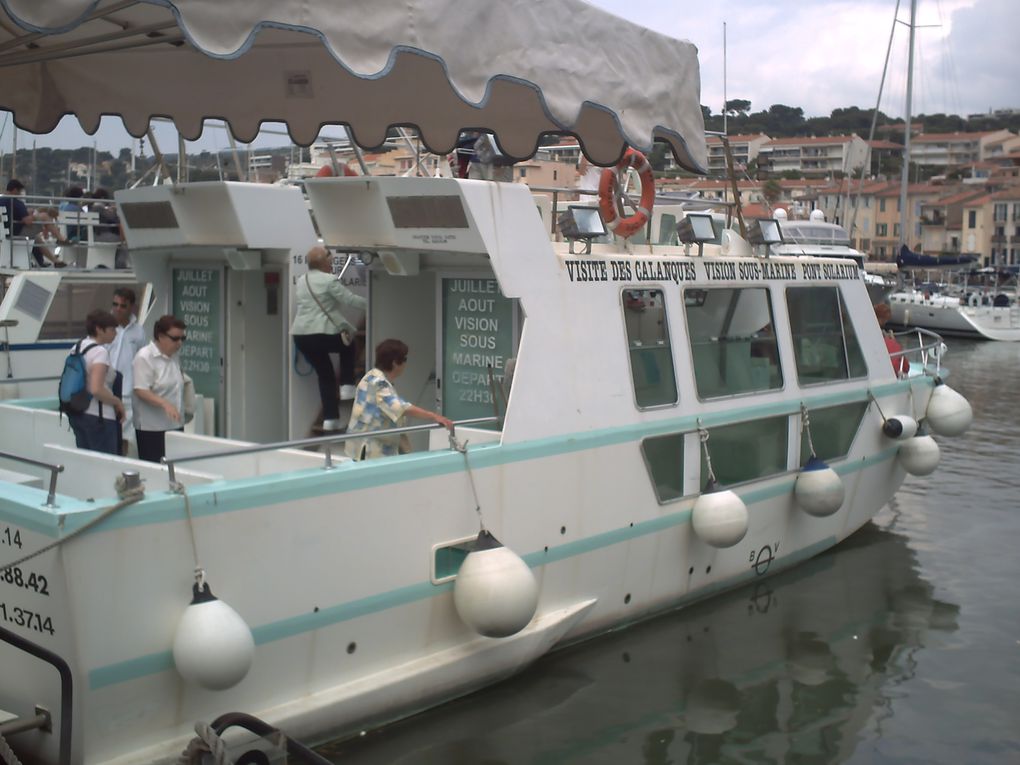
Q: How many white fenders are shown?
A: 7